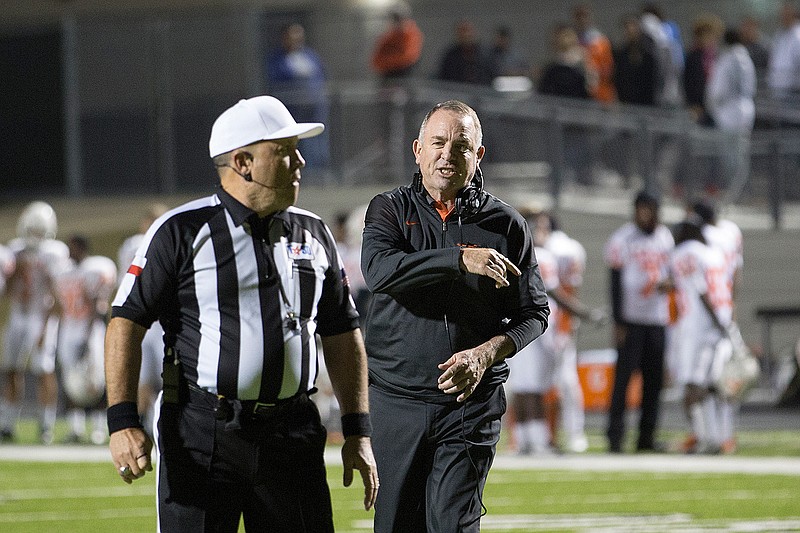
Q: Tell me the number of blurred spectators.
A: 12